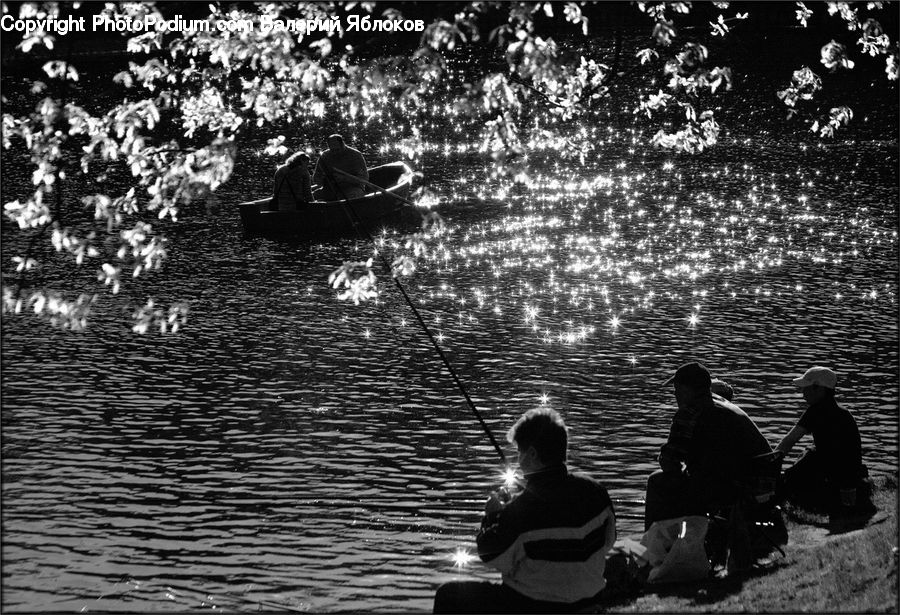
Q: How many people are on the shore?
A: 4